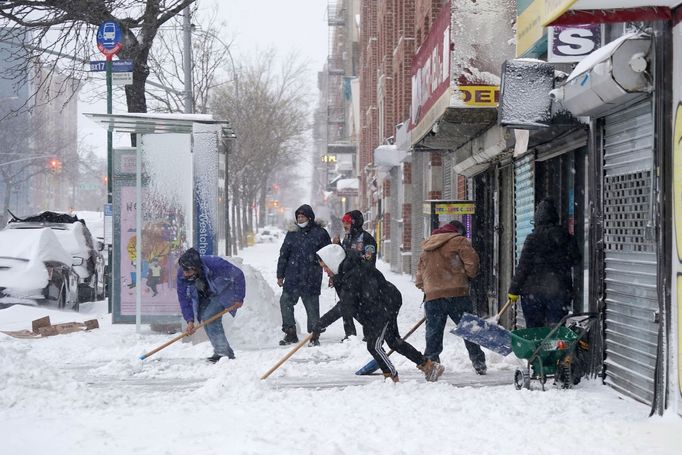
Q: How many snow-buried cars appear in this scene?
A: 2